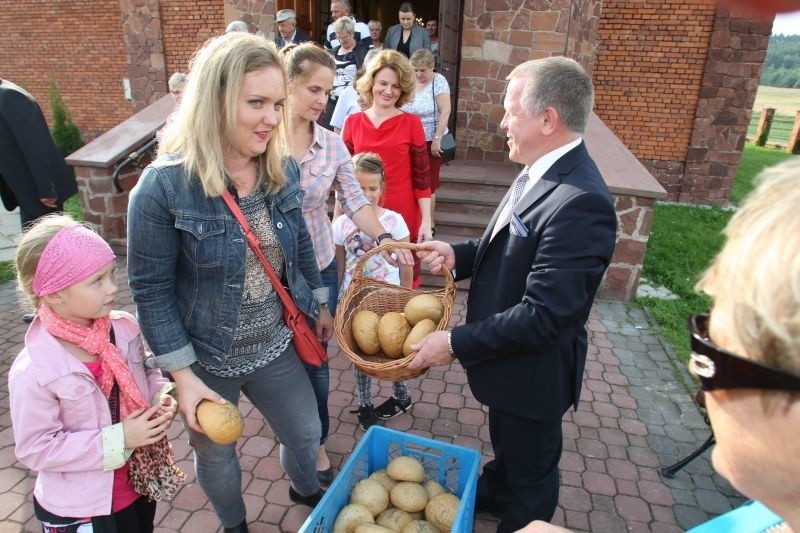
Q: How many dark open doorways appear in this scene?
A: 1